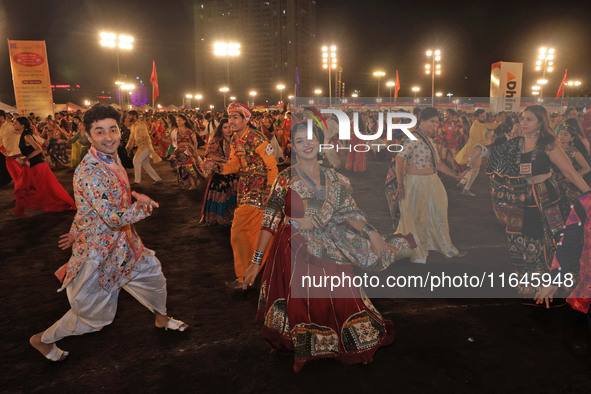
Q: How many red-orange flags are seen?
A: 3